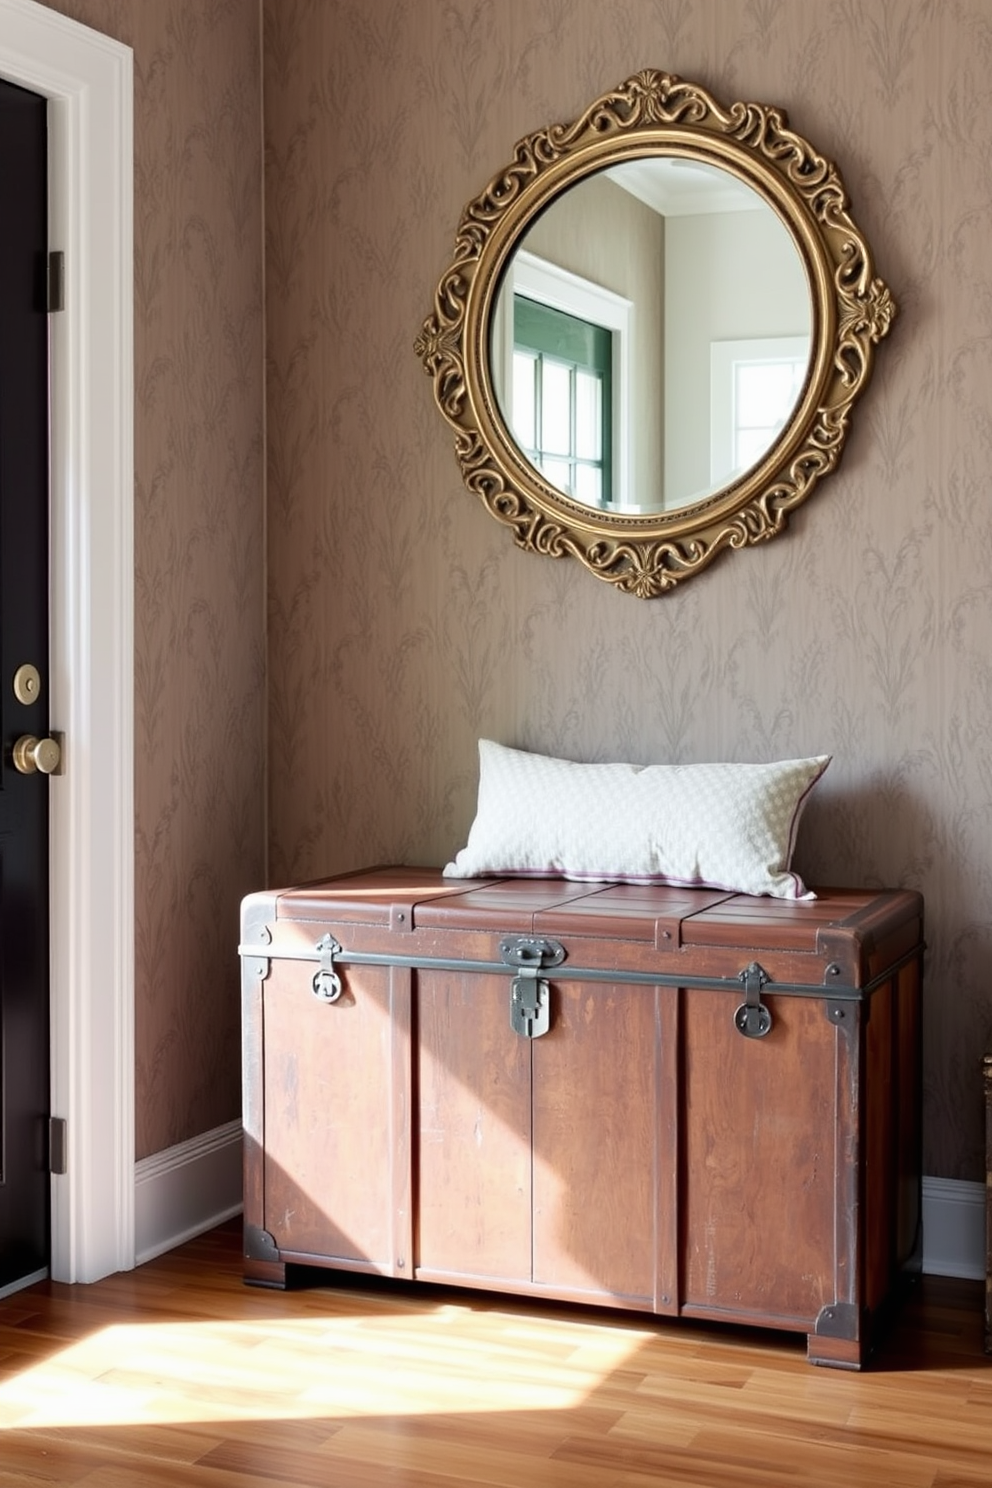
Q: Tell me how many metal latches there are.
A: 3